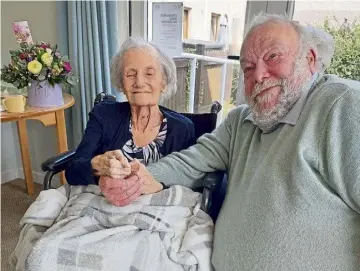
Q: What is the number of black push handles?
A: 2